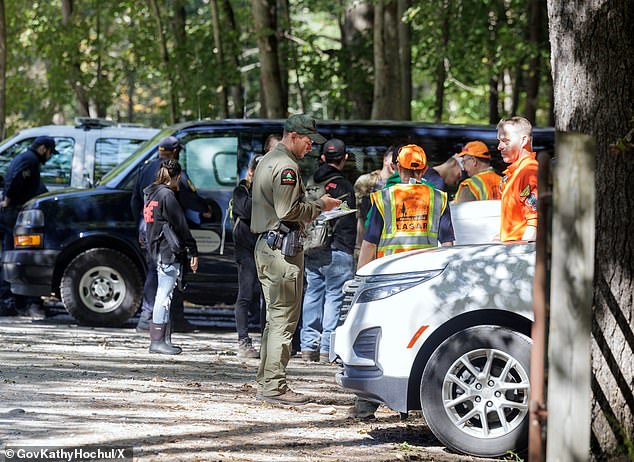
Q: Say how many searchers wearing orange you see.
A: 3